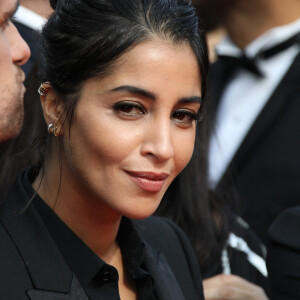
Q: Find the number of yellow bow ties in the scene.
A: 0